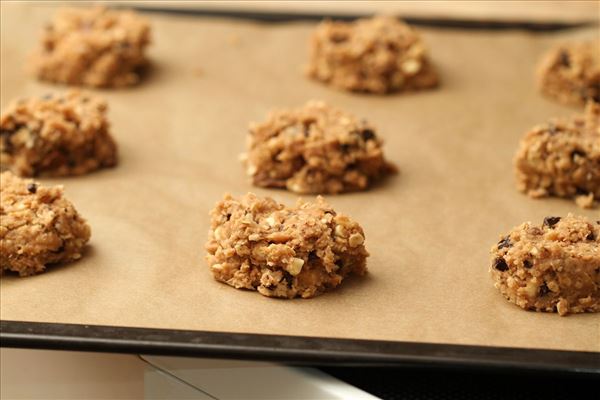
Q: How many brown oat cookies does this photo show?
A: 9